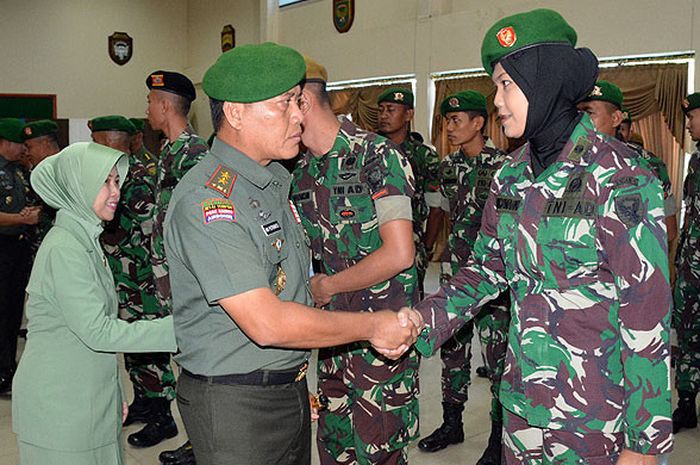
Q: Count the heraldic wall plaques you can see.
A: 3